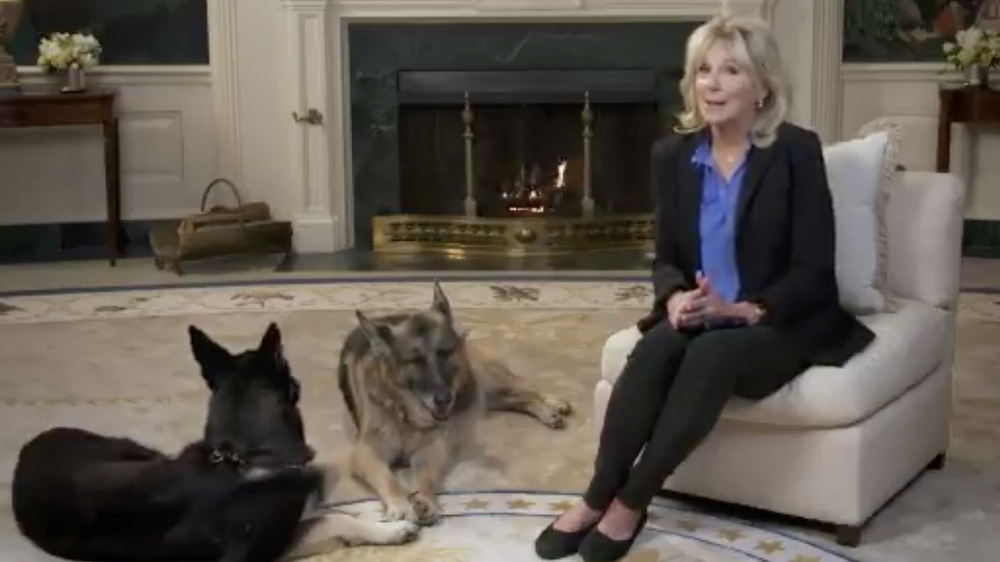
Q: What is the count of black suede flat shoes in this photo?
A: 2